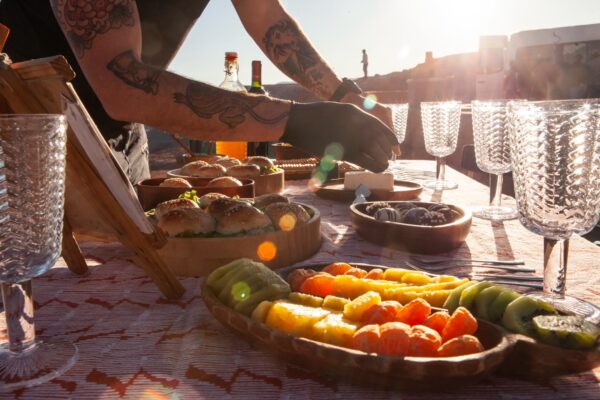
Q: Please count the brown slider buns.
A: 14